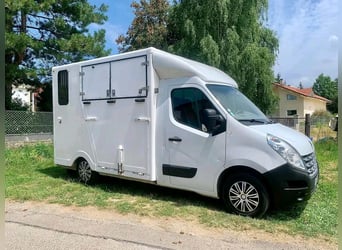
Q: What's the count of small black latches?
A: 3